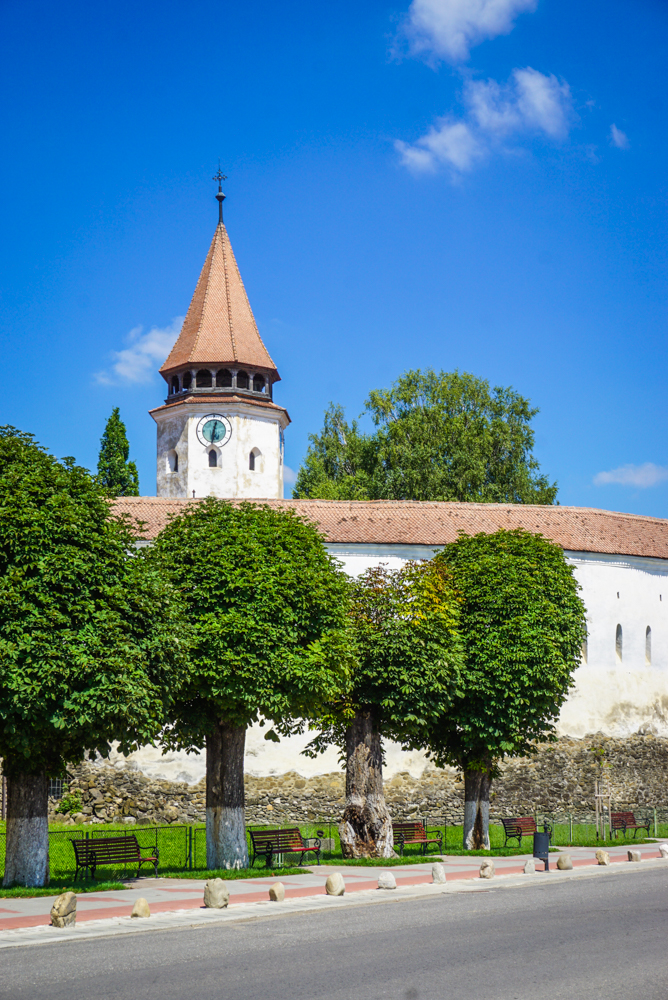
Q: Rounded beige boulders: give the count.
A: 13